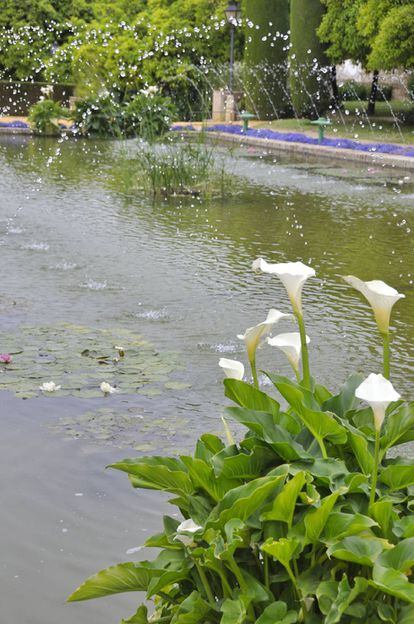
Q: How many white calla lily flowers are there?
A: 7